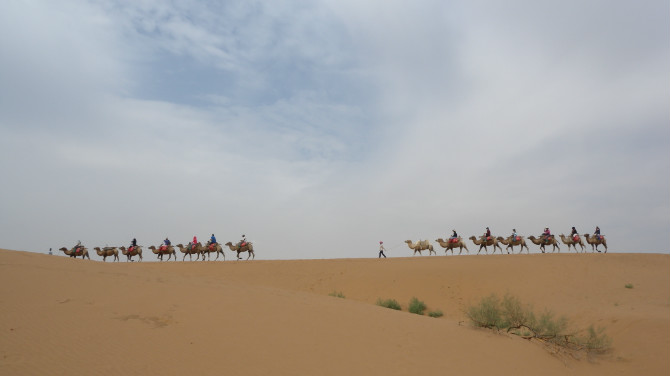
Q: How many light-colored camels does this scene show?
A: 1